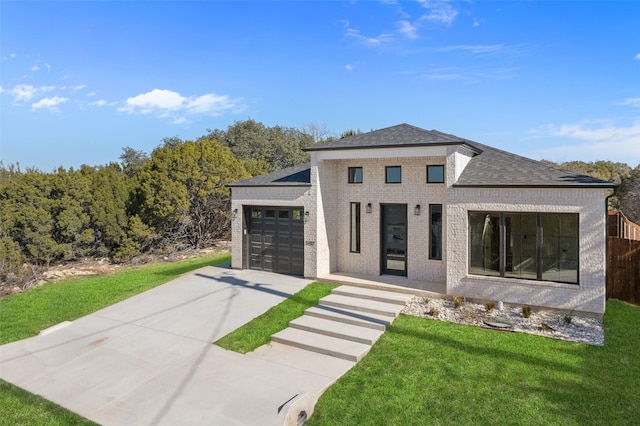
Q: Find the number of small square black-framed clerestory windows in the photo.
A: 3